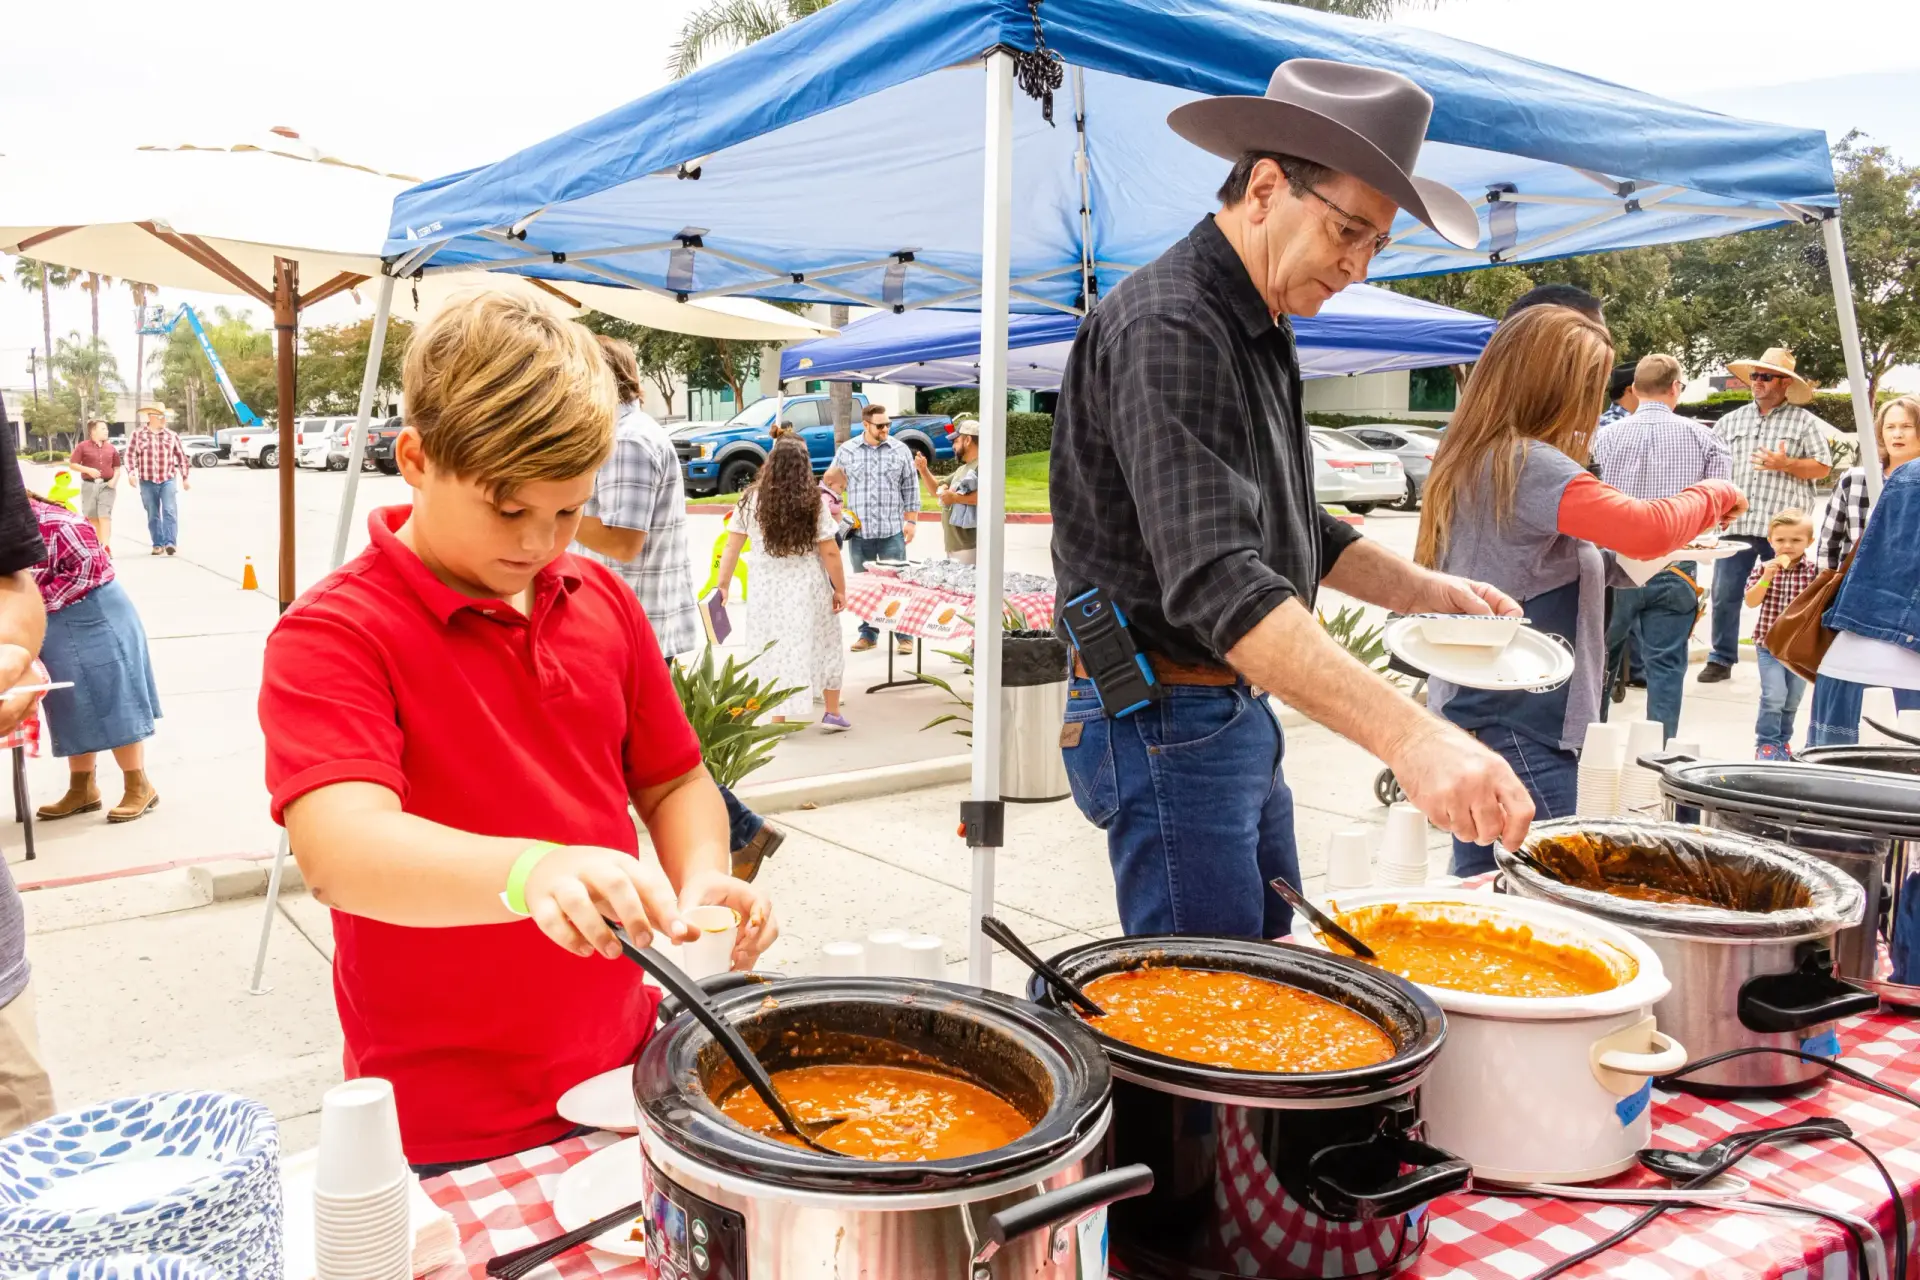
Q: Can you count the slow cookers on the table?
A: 6